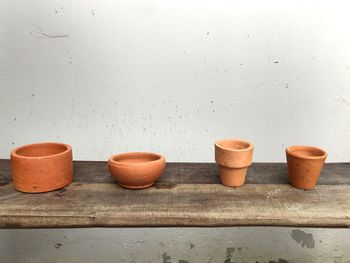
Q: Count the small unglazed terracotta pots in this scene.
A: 4